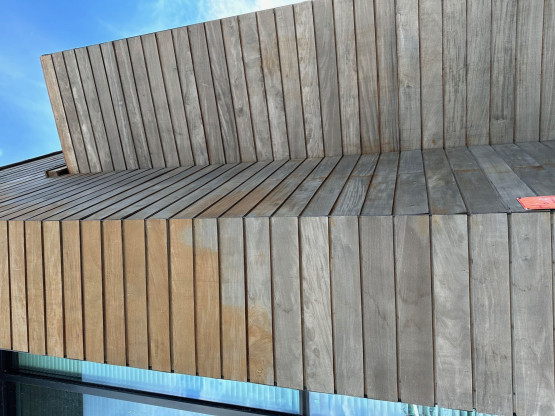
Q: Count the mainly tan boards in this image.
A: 11